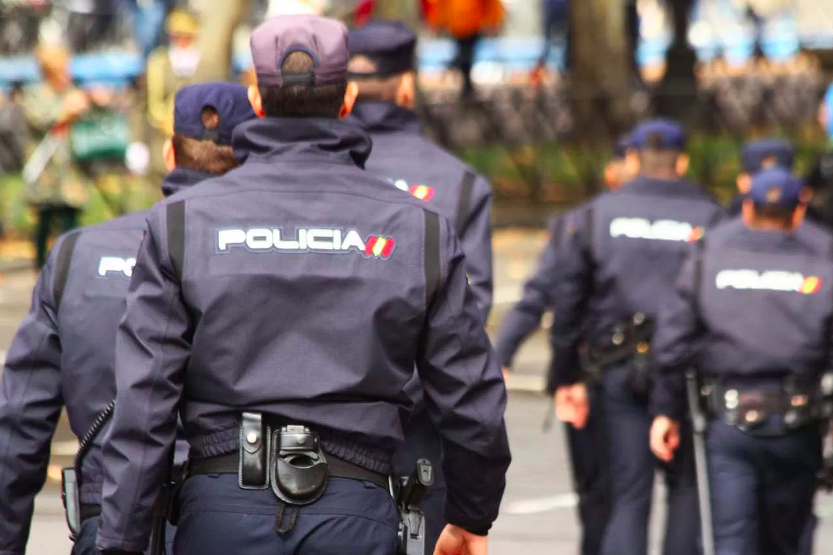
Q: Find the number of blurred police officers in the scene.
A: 4